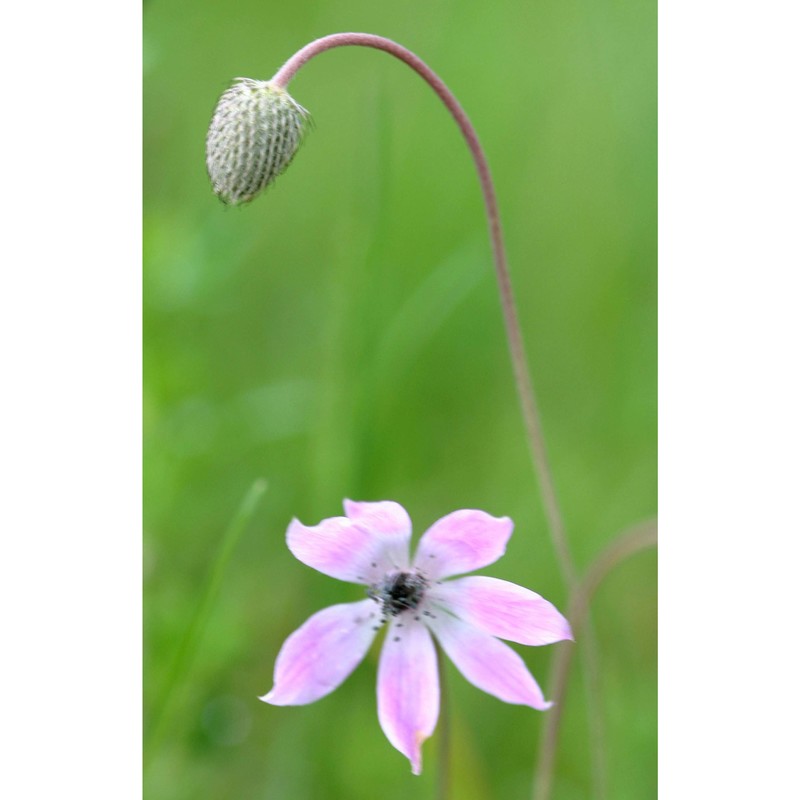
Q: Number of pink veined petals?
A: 7